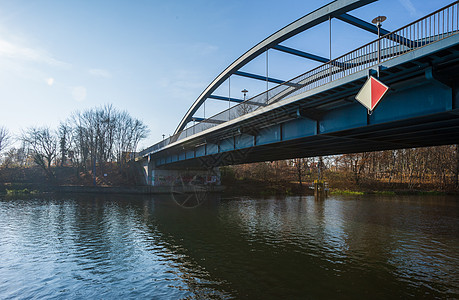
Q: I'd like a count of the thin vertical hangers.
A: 4